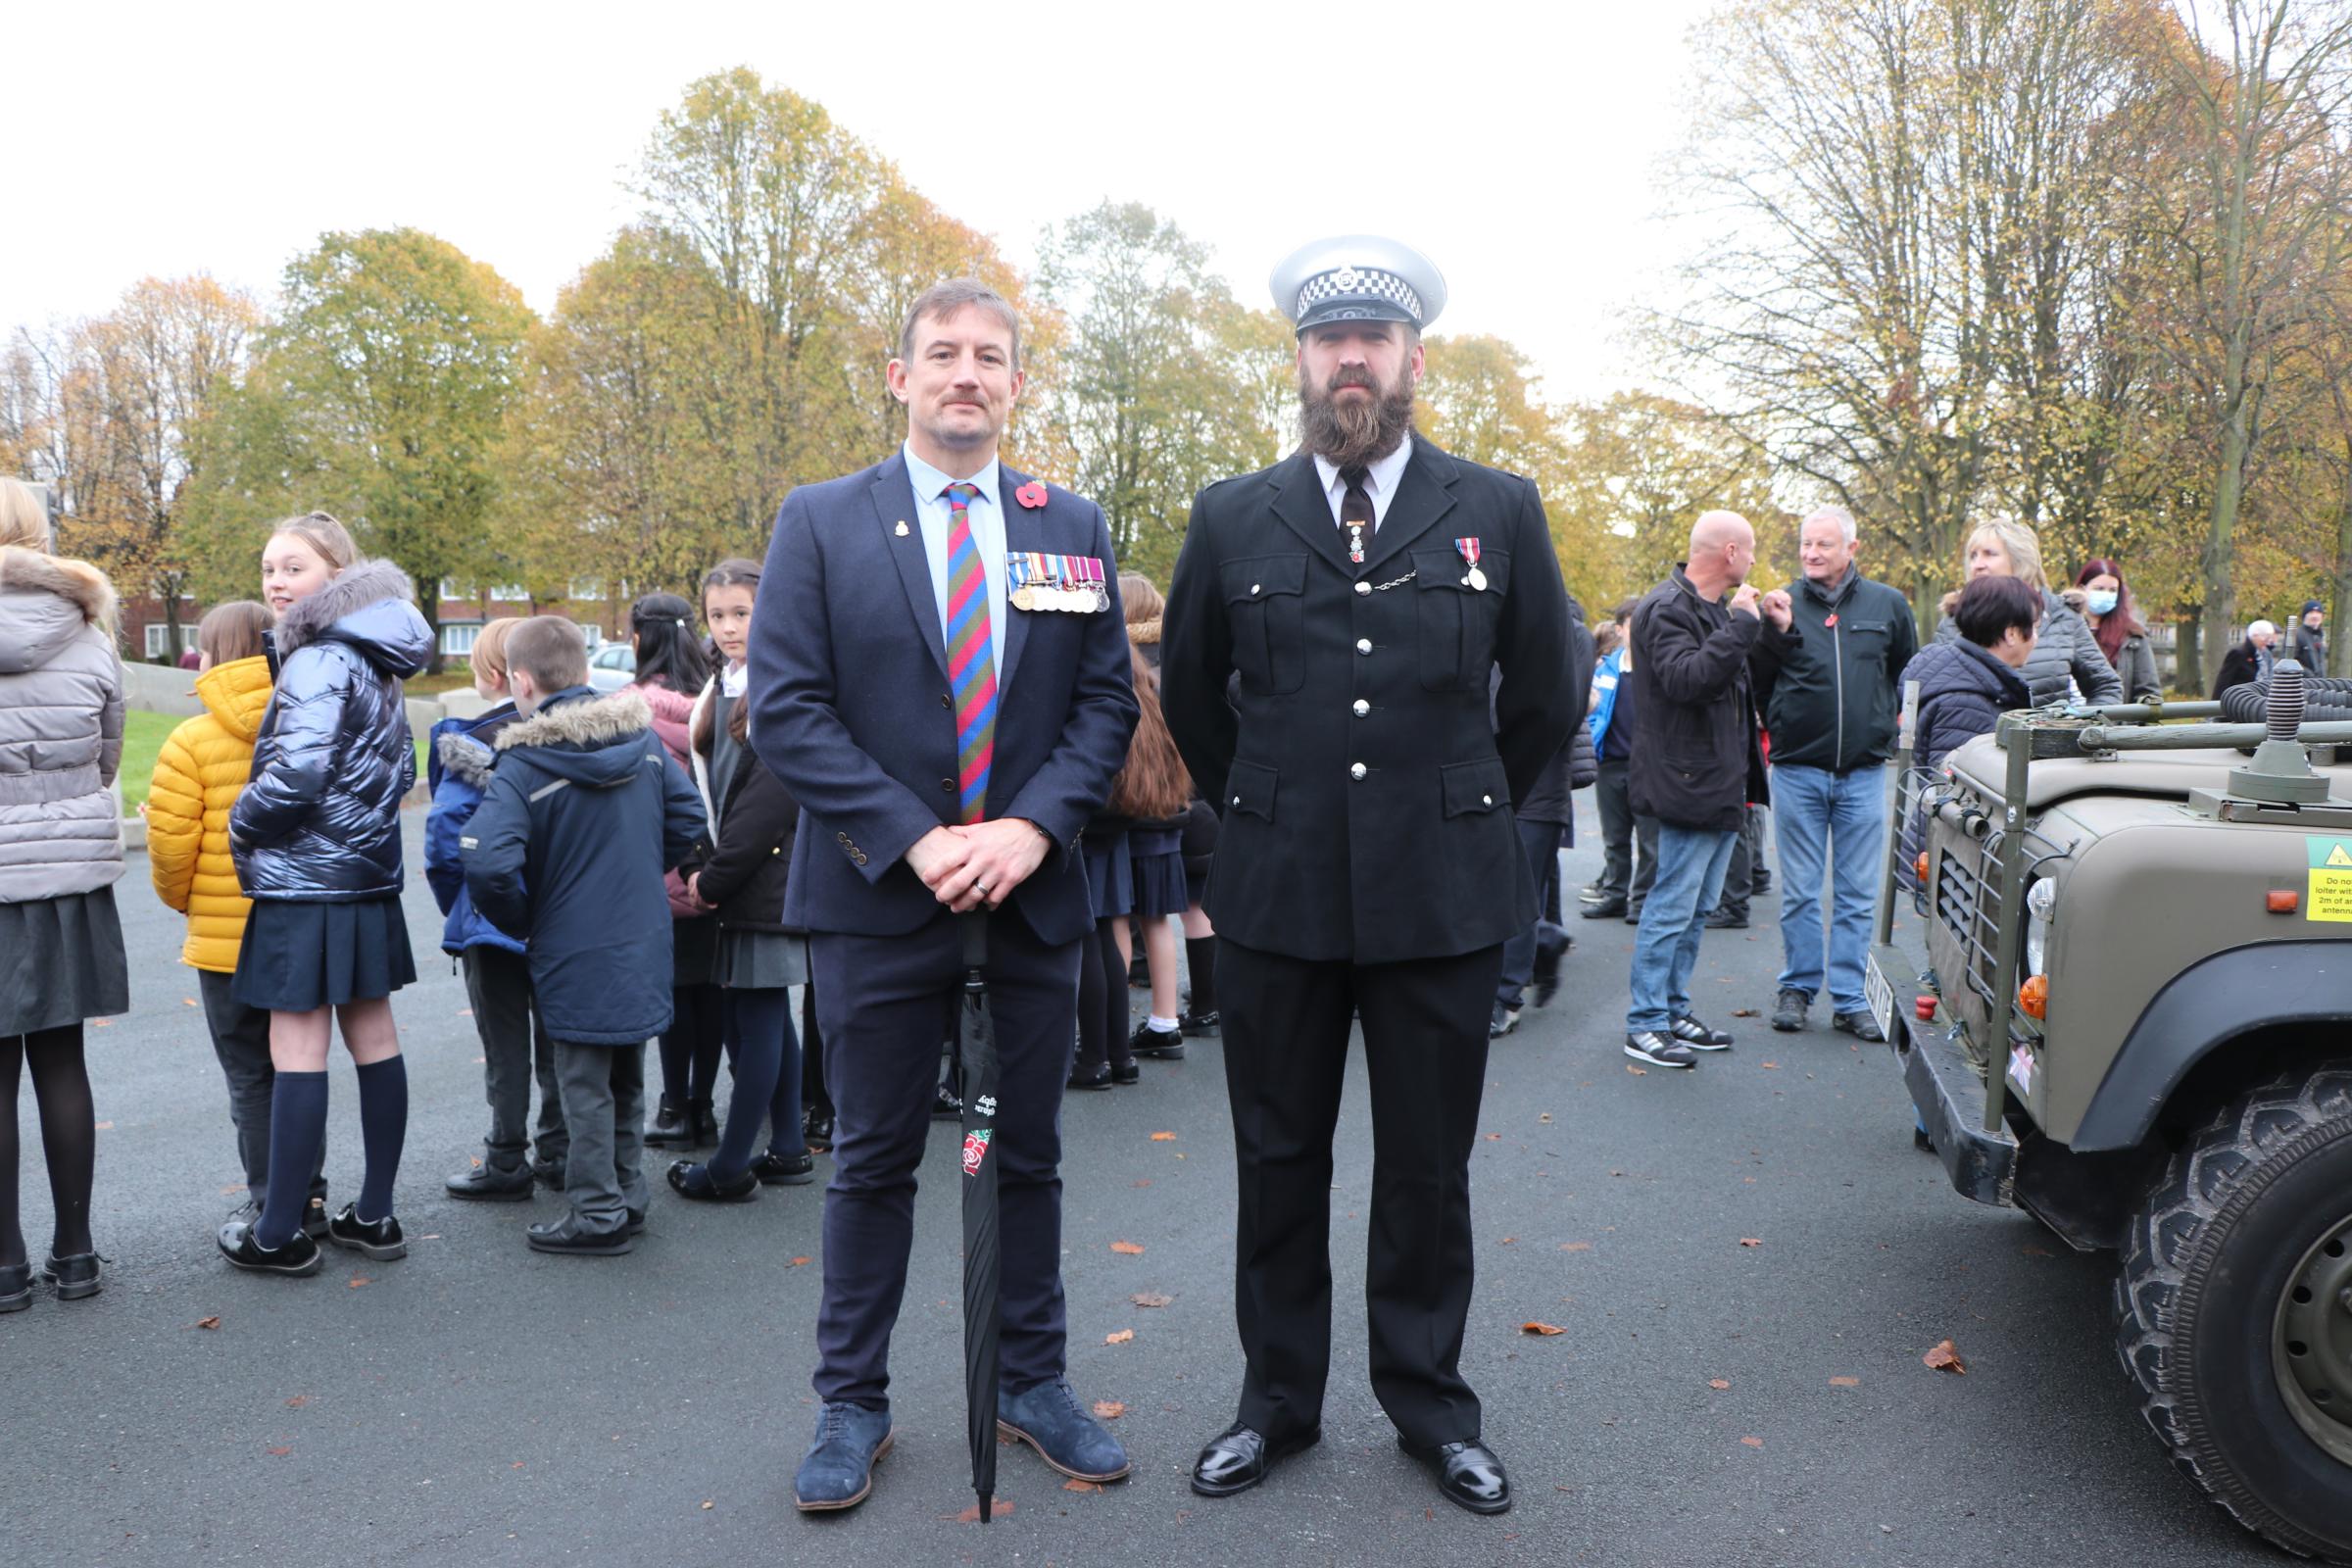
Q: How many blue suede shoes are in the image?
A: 2